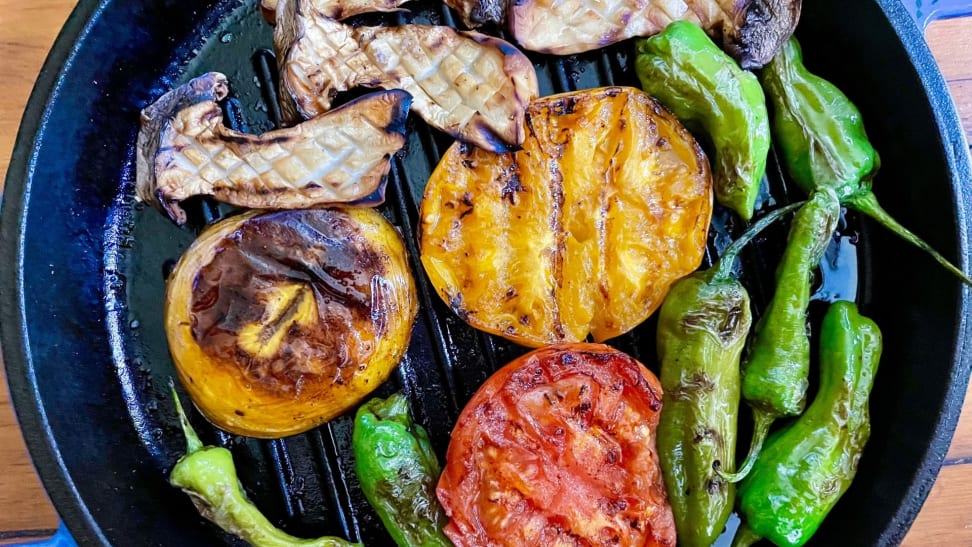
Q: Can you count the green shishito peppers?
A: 7